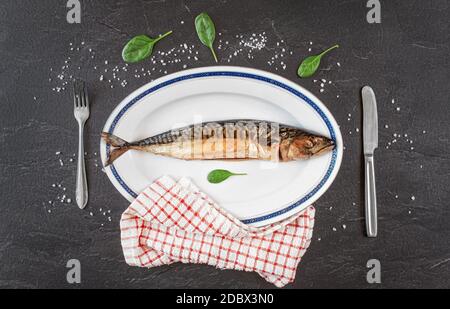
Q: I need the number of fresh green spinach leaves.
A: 4